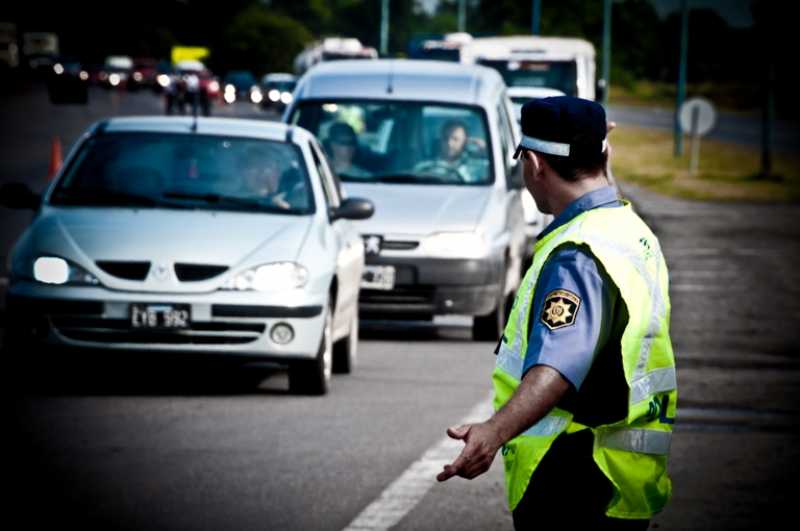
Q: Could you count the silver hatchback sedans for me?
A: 1